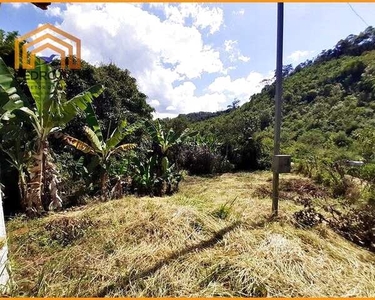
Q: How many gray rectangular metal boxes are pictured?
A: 1